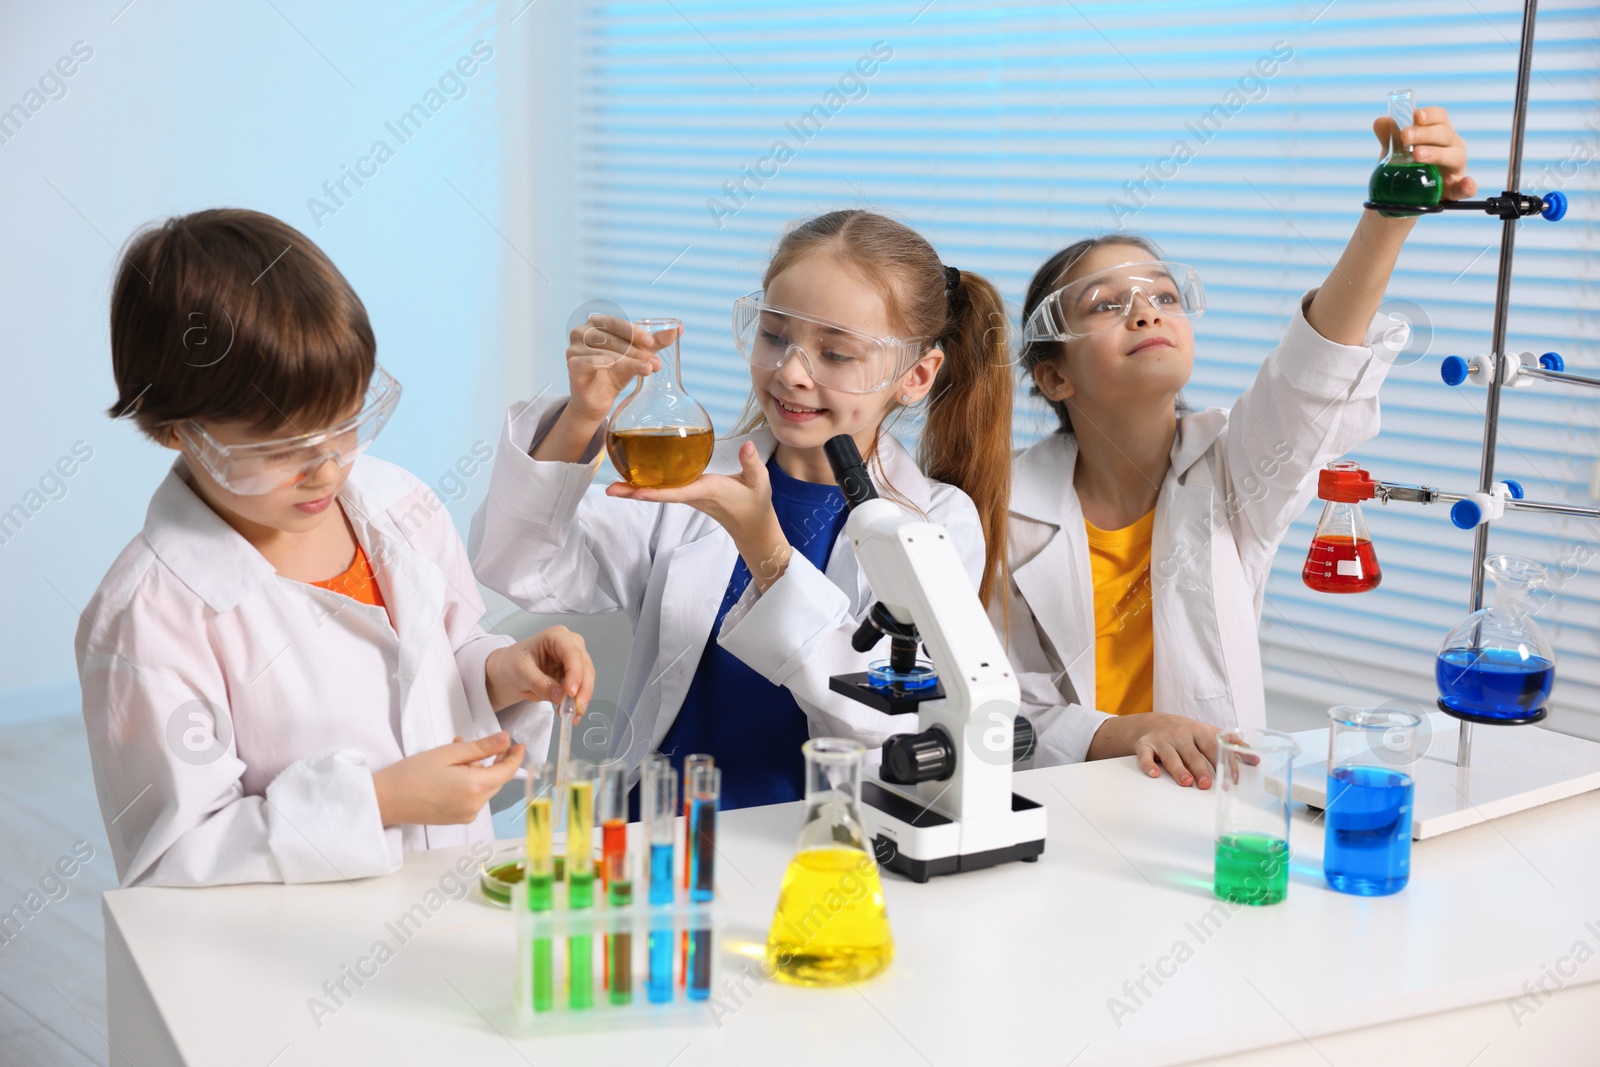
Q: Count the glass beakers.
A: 2